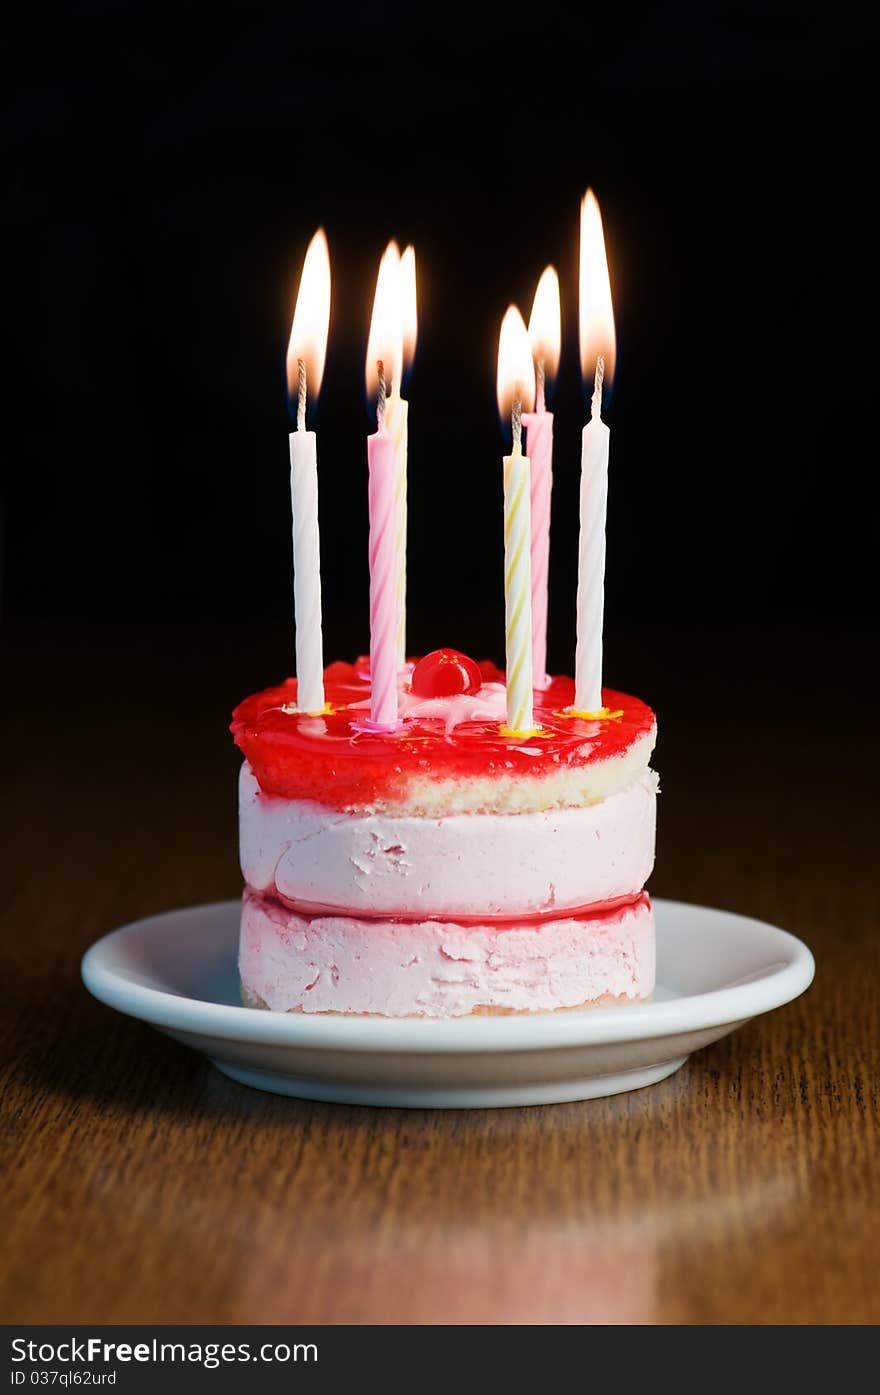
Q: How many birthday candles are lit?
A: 6